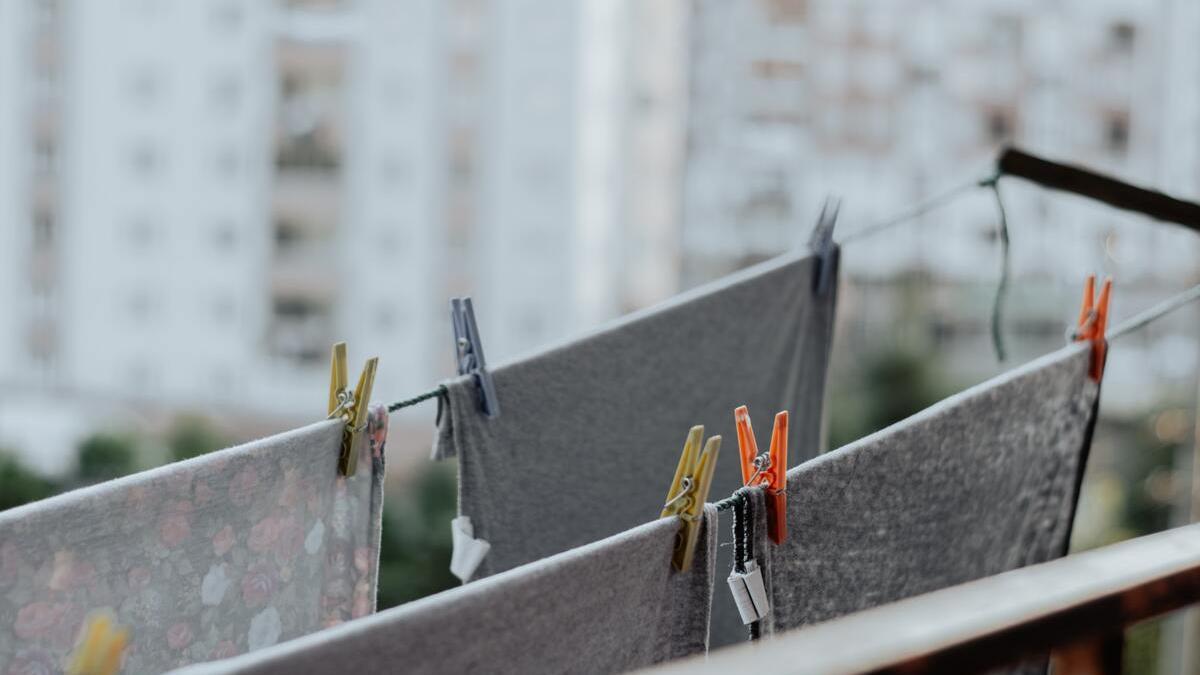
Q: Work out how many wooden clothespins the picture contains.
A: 0